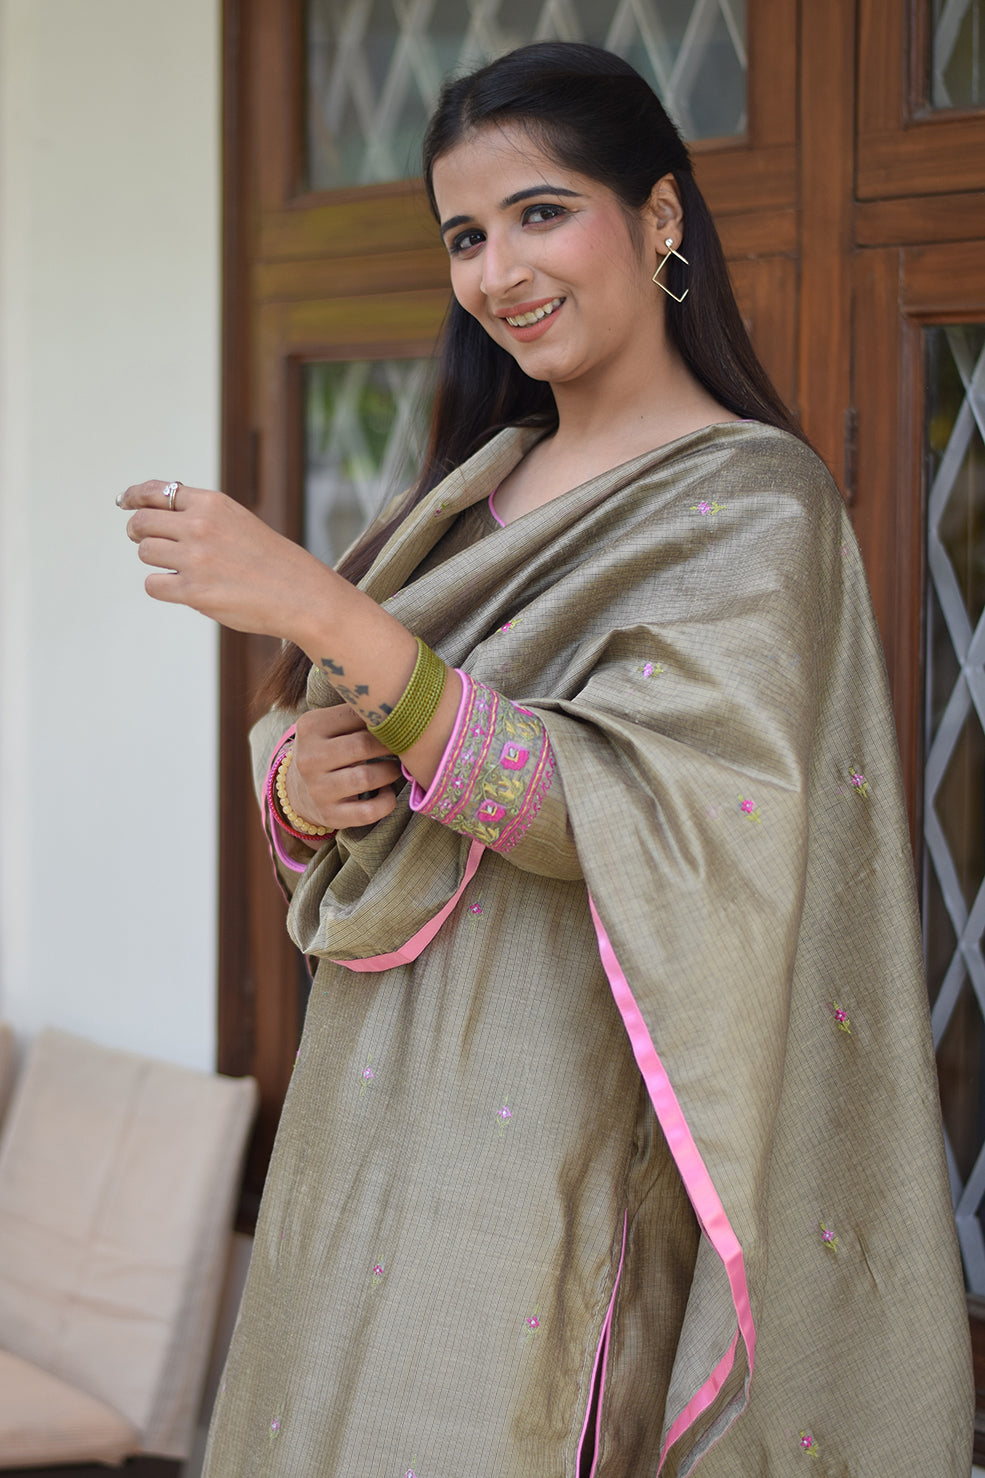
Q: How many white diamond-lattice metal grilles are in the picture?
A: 4